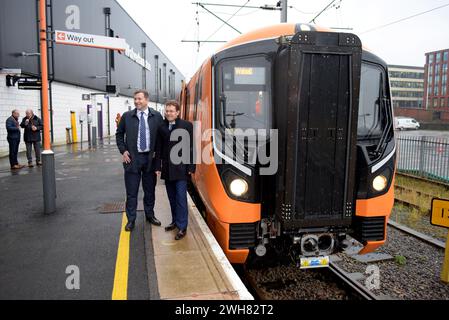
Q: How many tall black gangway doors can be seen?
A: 1